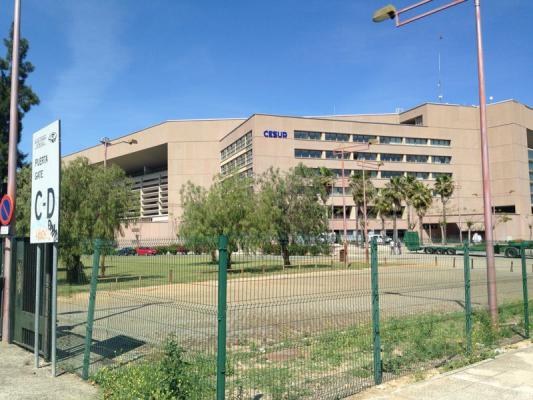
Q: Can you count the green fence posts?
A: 5